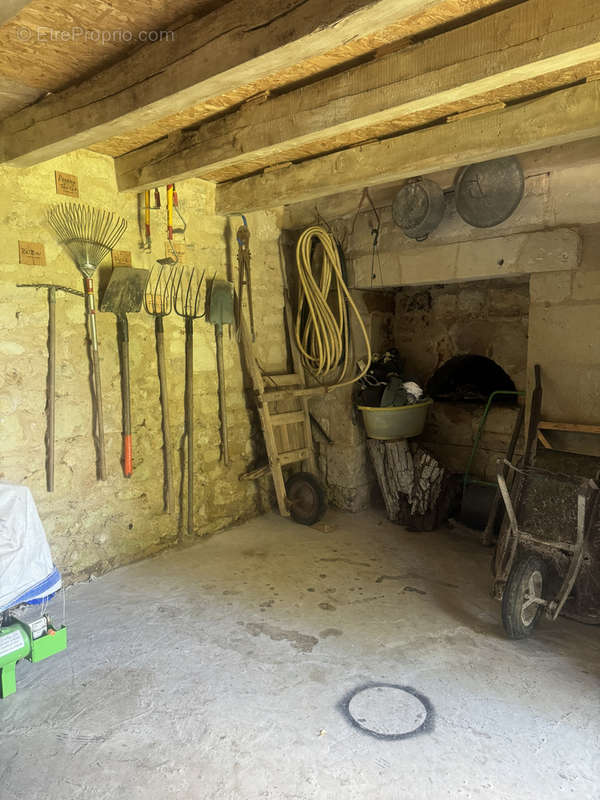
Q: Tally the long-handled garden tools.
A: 6